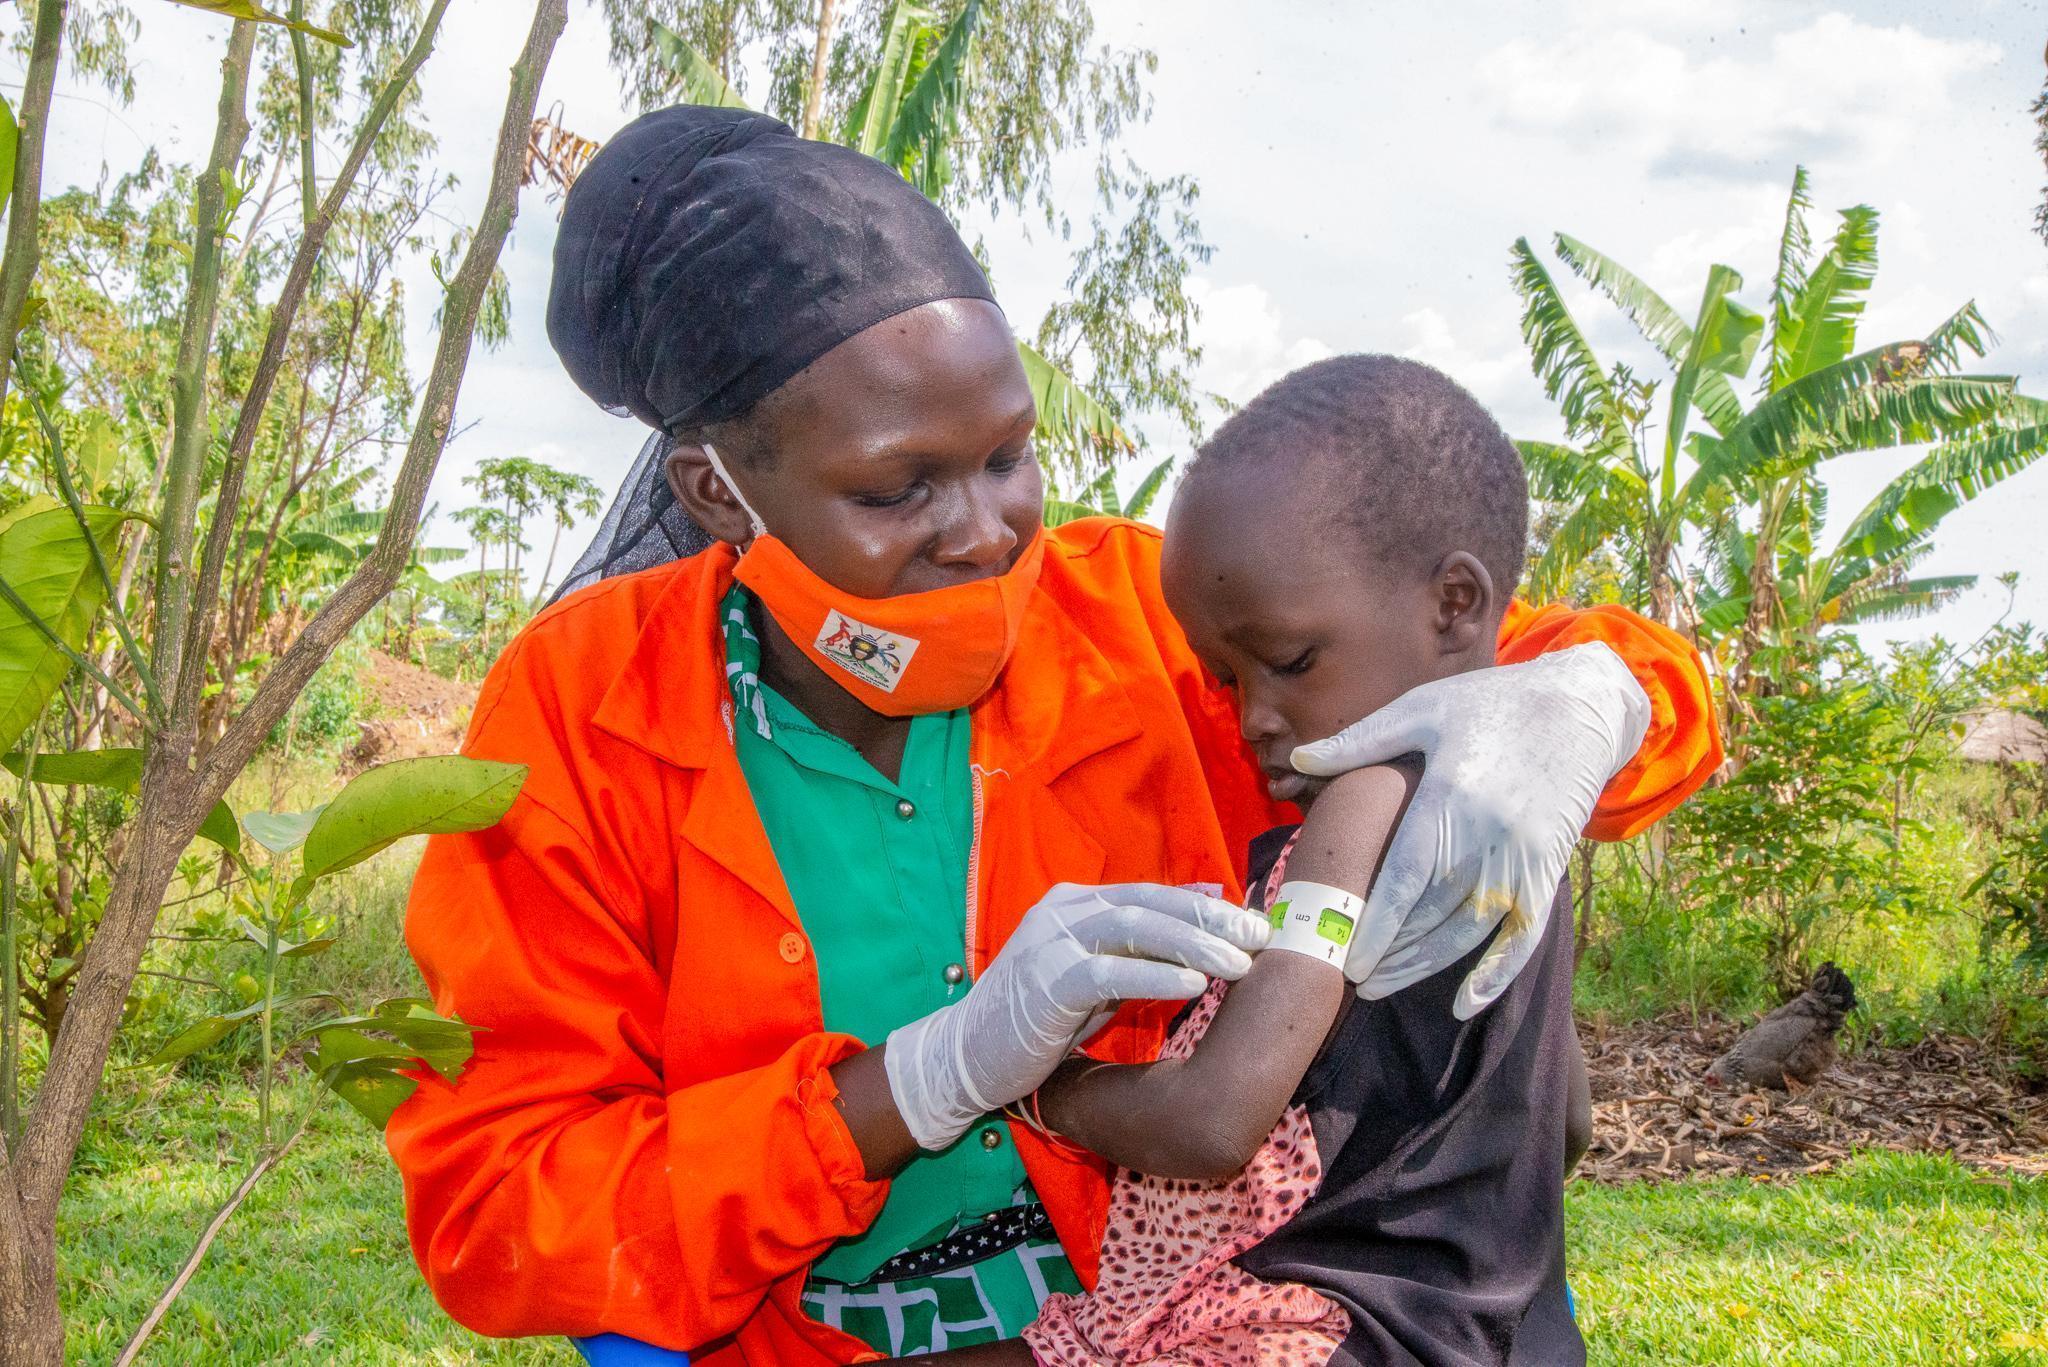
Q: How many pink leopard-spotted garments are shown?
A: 1